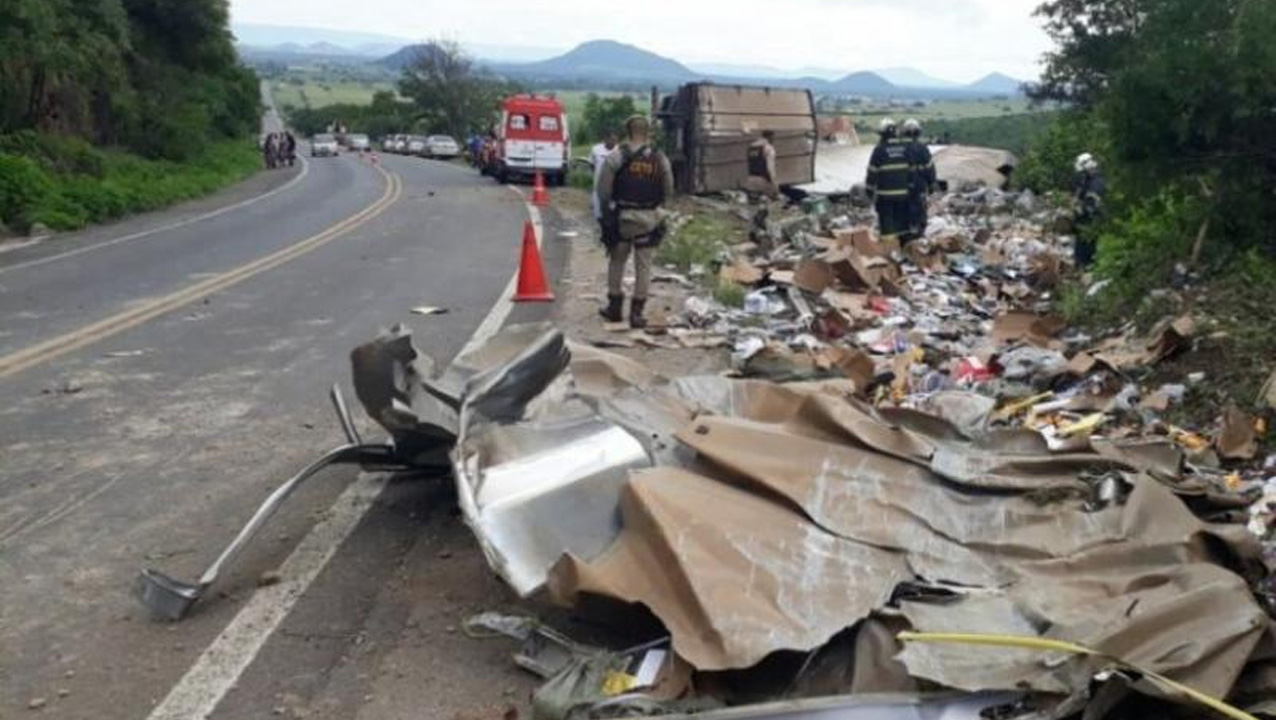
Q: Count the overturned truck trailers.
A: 1